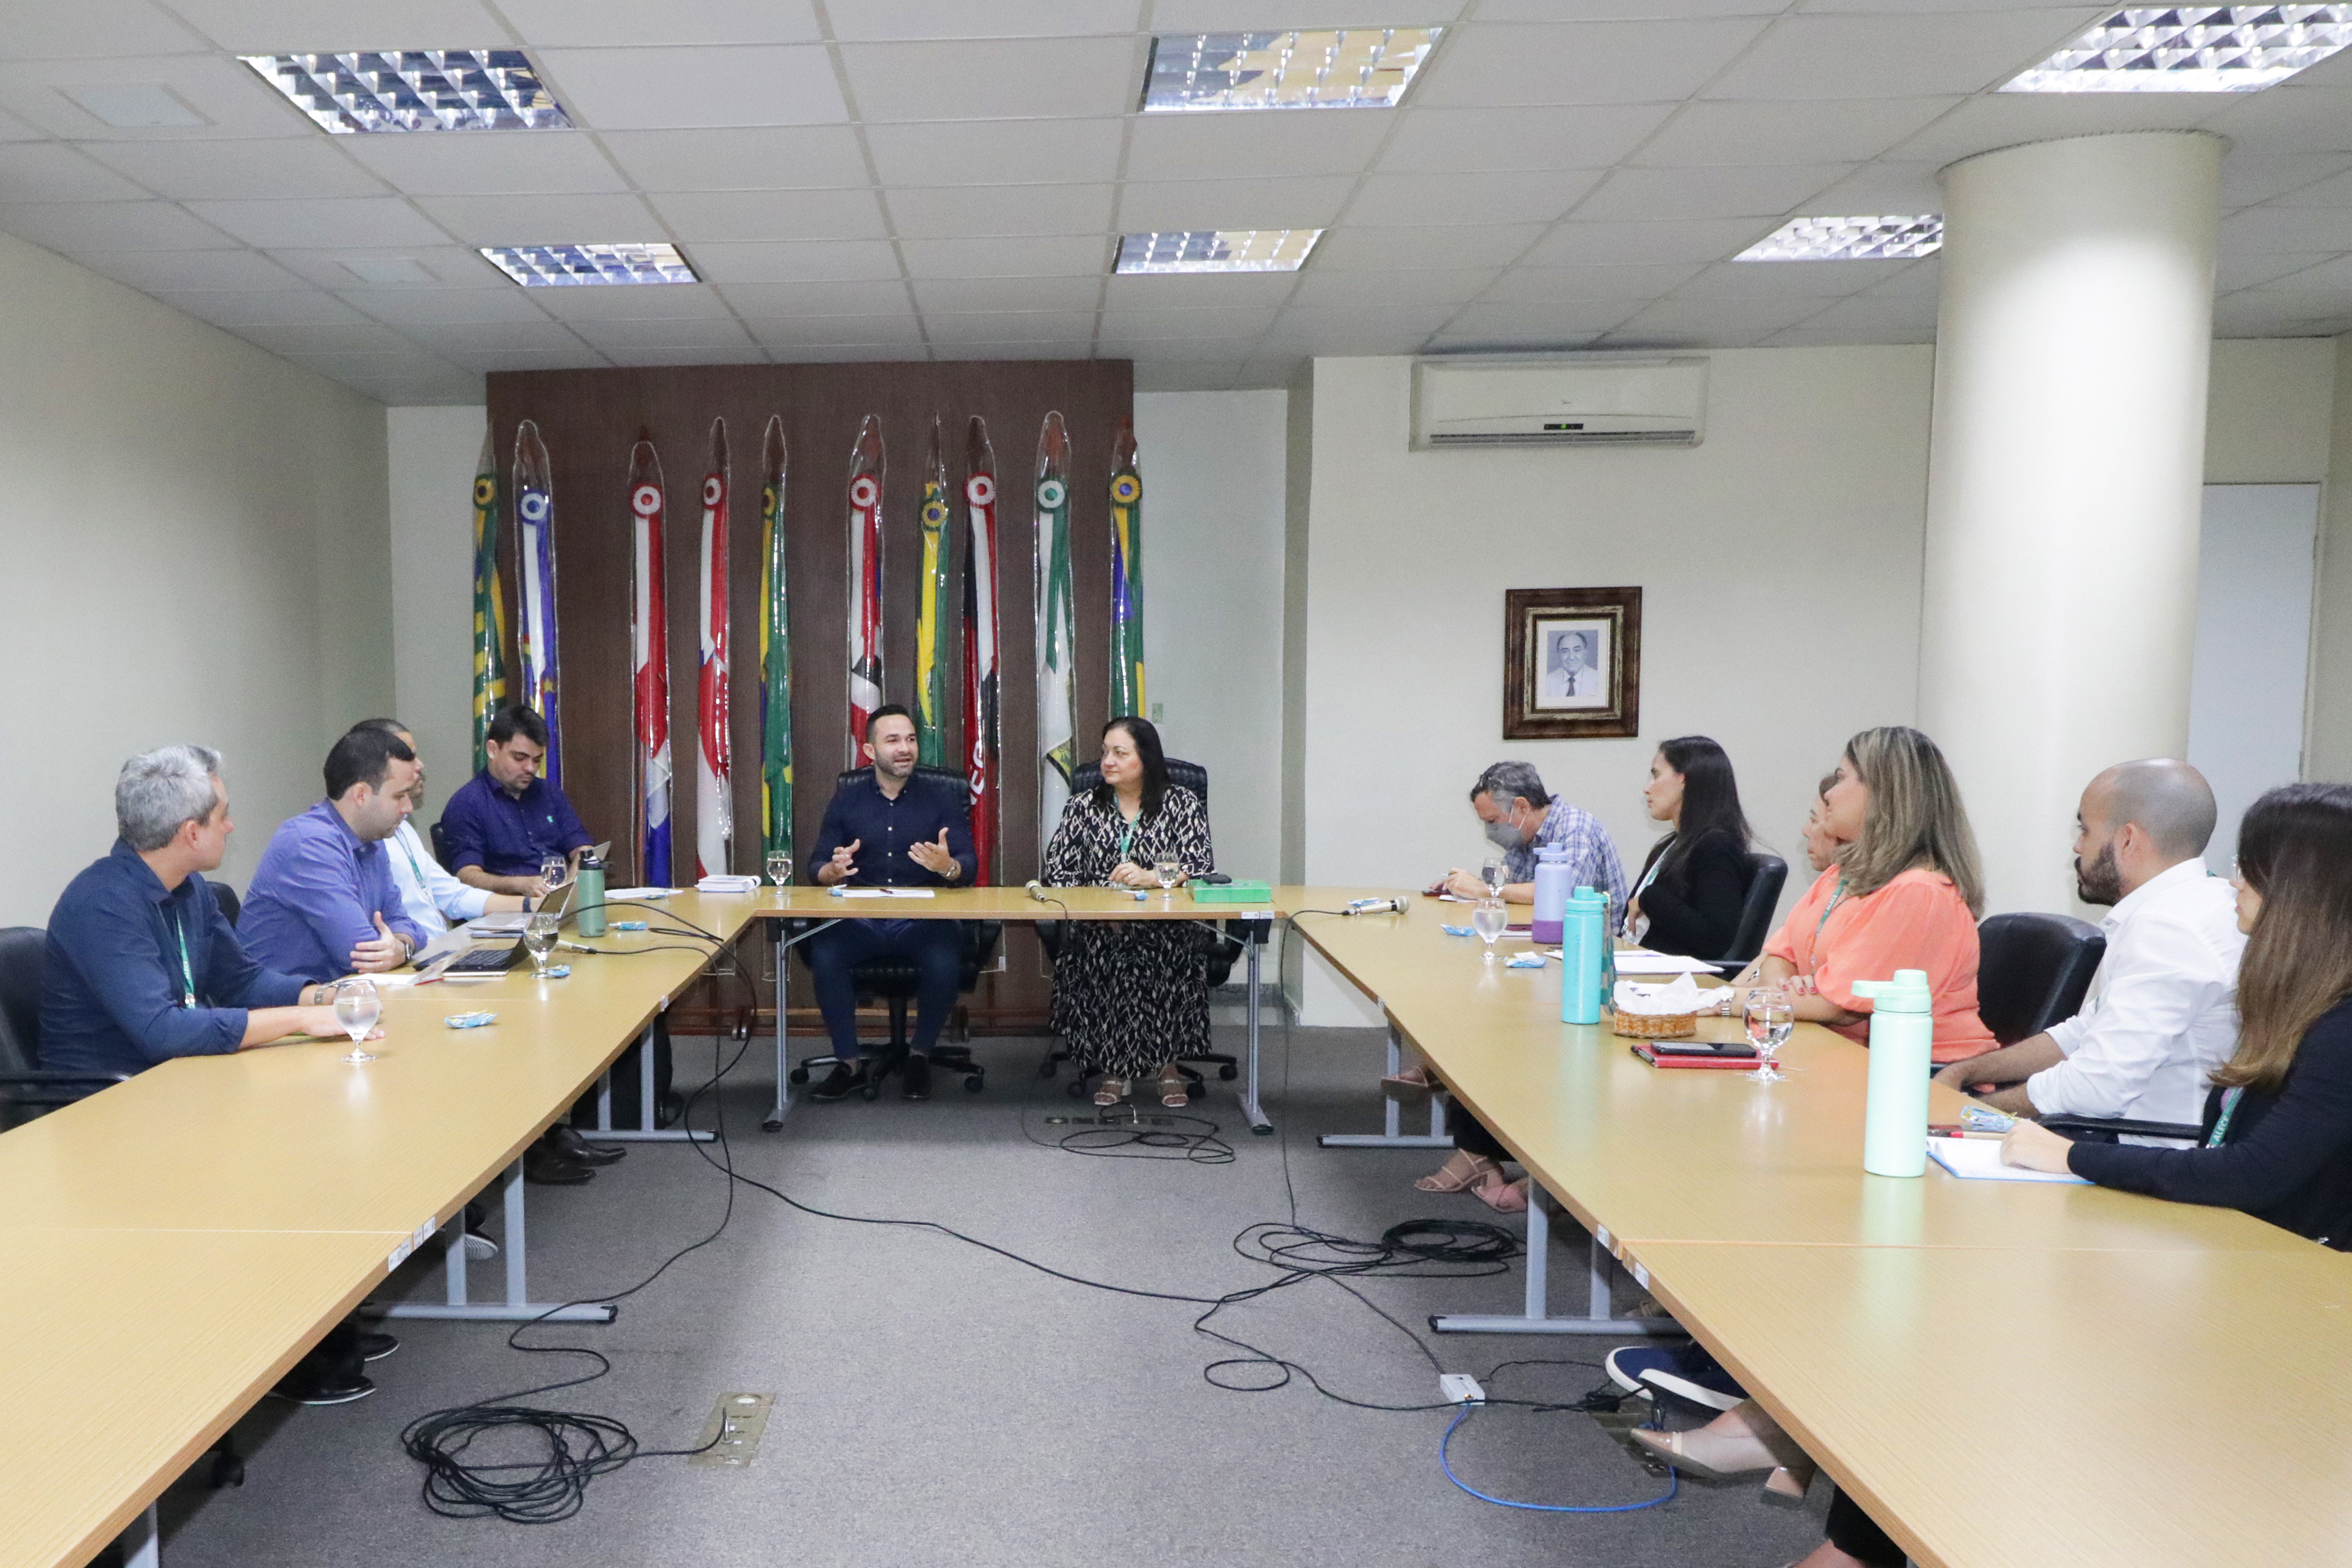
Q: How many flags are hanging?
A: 10